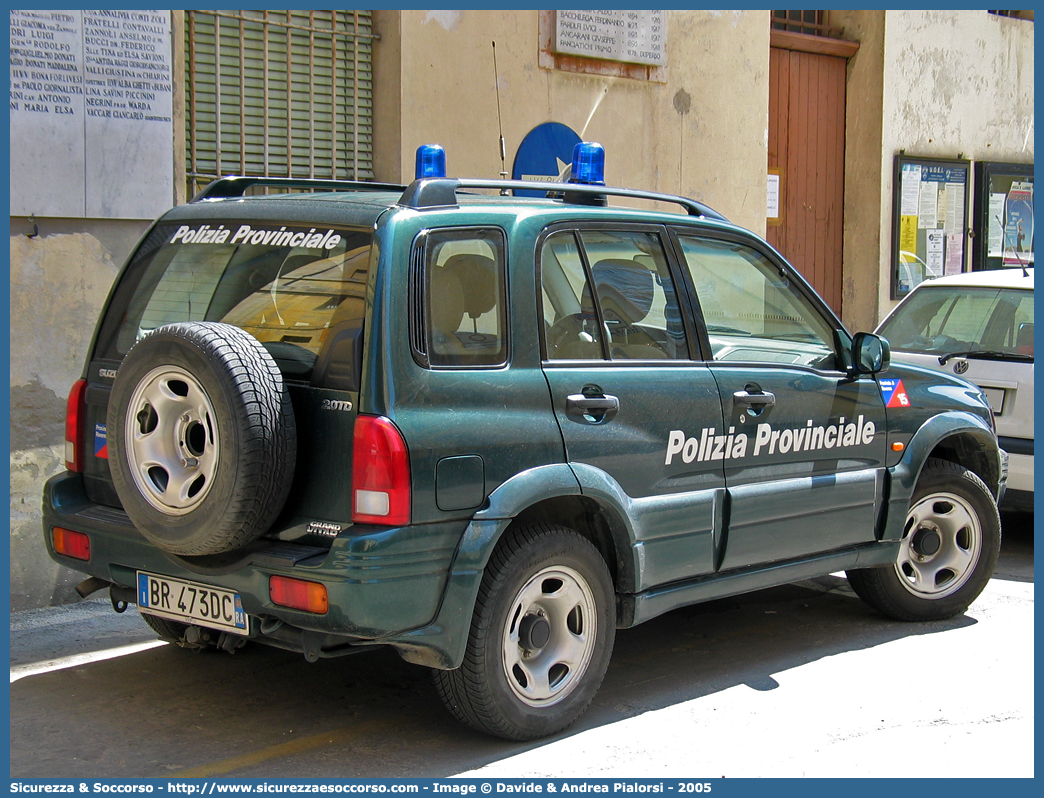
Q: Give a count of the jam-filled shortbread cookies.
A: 0